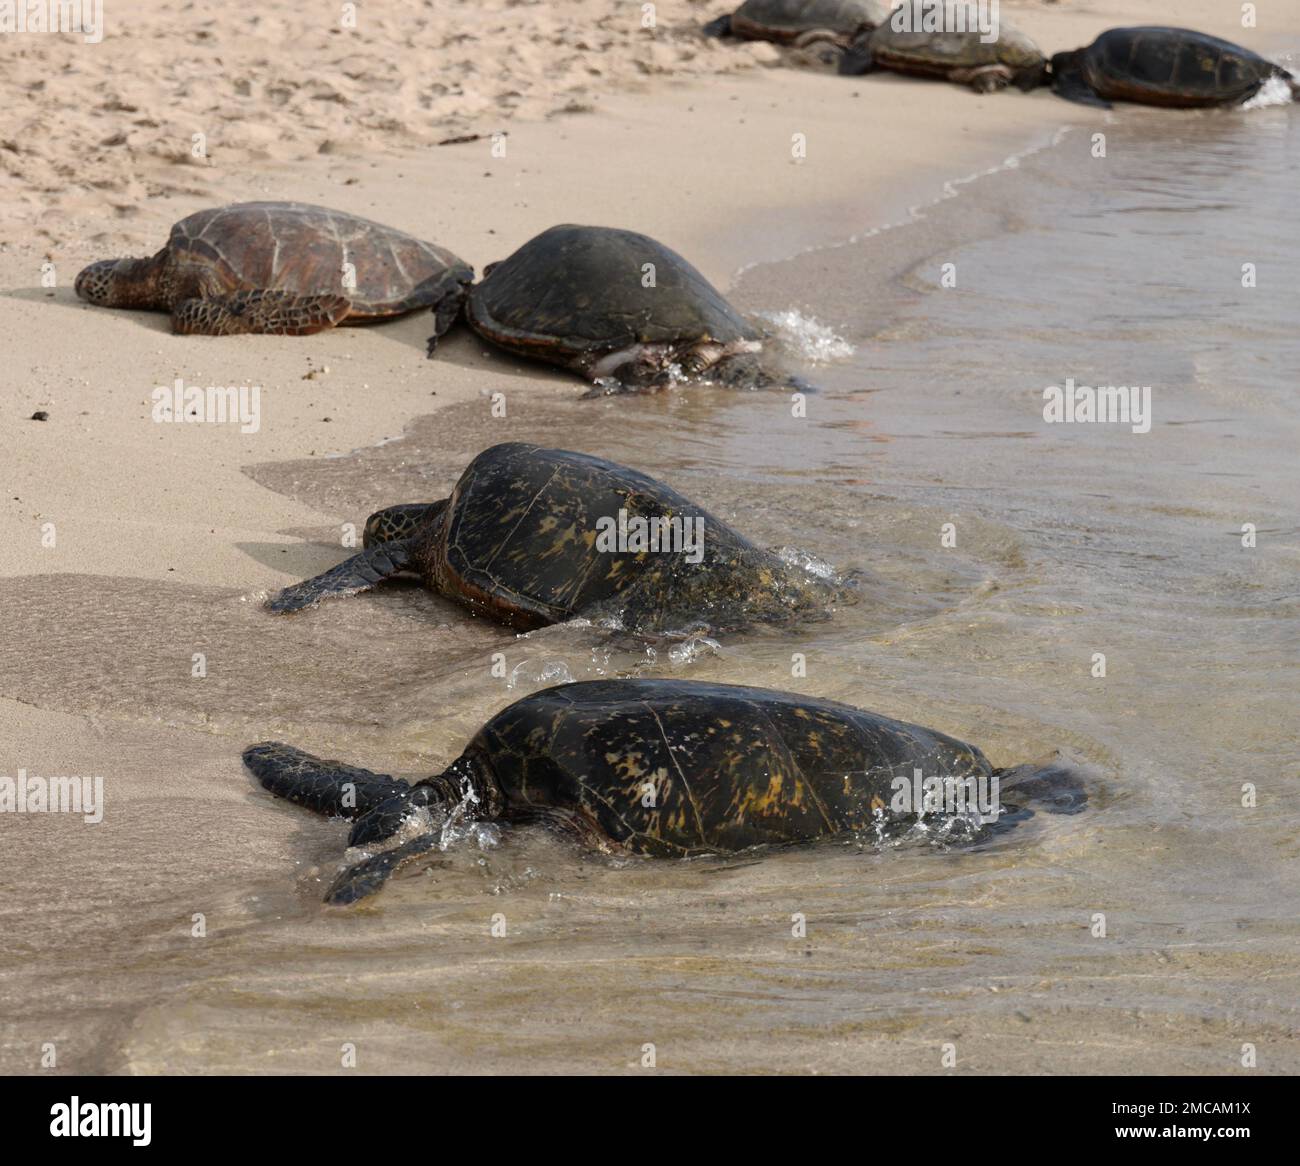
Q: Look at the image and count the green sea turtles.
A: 7